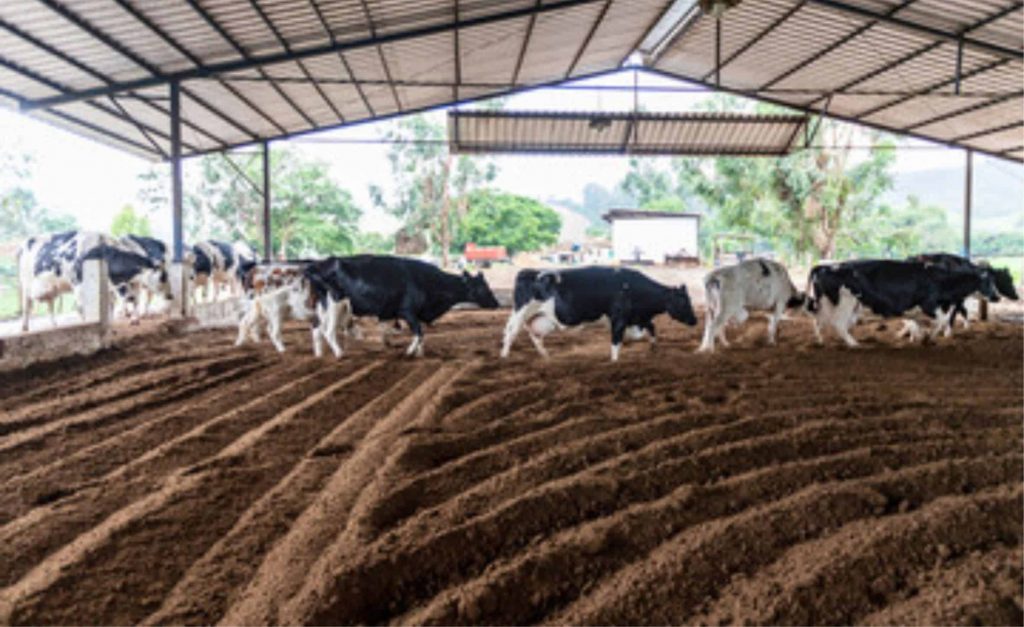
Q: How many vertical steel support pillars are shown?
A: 3